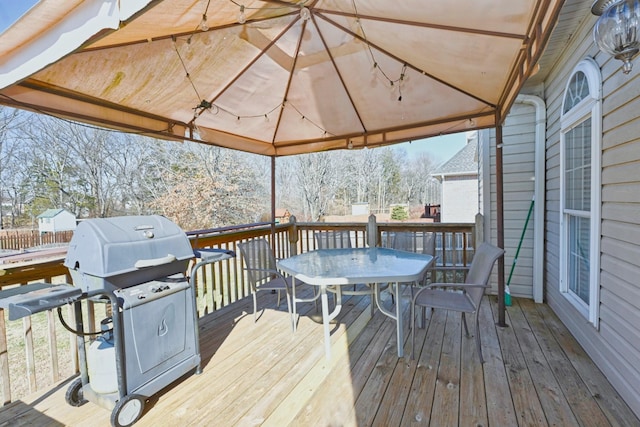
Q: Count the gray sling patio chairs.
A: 4